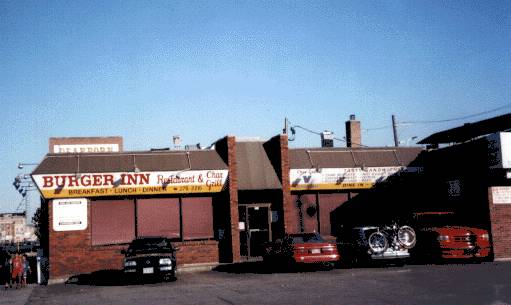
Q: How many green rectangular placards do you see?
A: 0